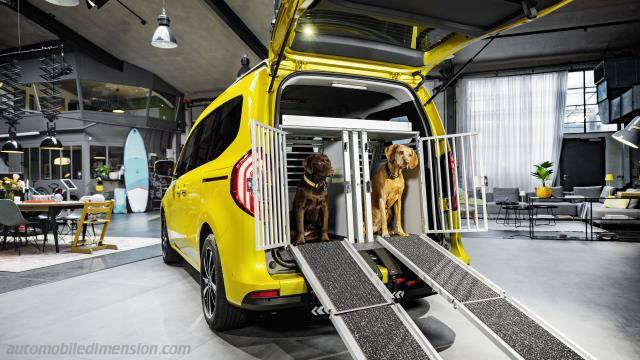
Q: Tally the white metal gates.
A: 2